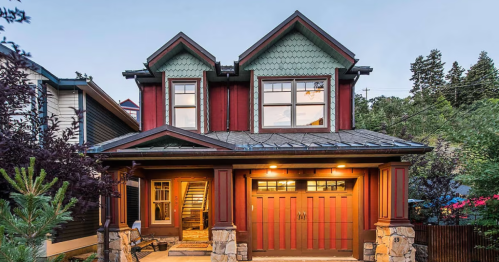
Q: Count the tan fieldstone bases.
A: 3